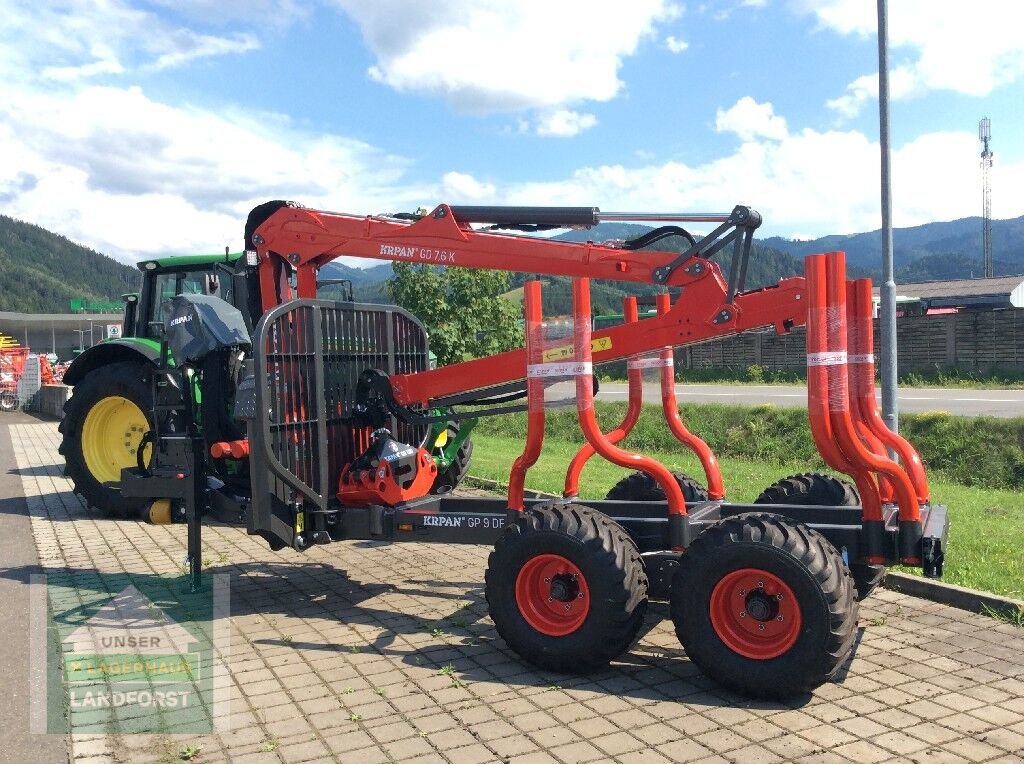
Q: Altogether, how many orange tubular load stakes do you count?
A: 8